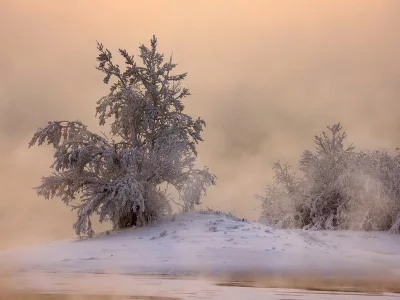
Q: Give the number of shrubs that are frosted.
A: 2